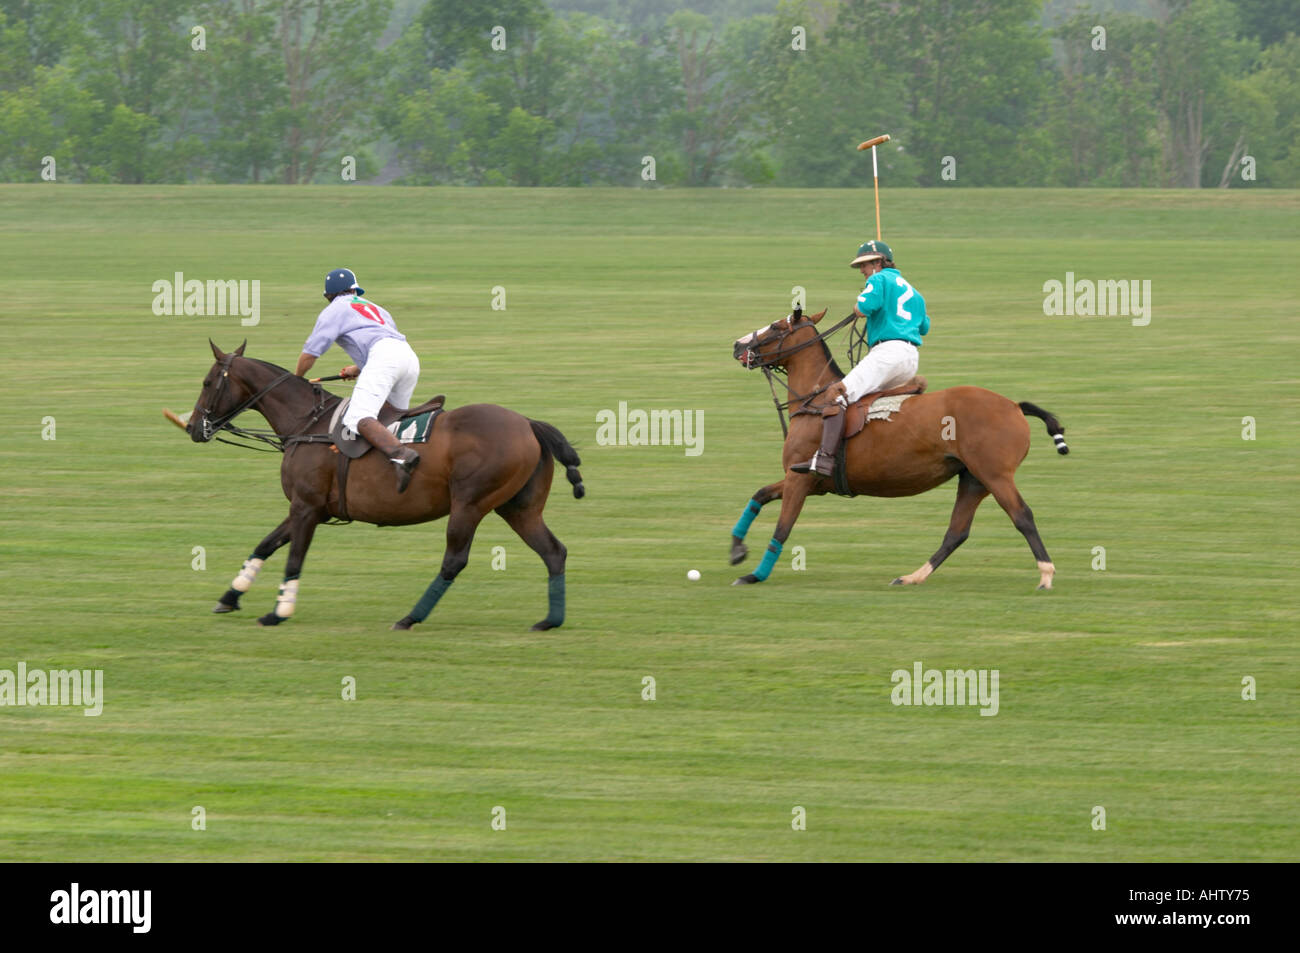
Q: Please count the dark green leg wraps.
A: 2